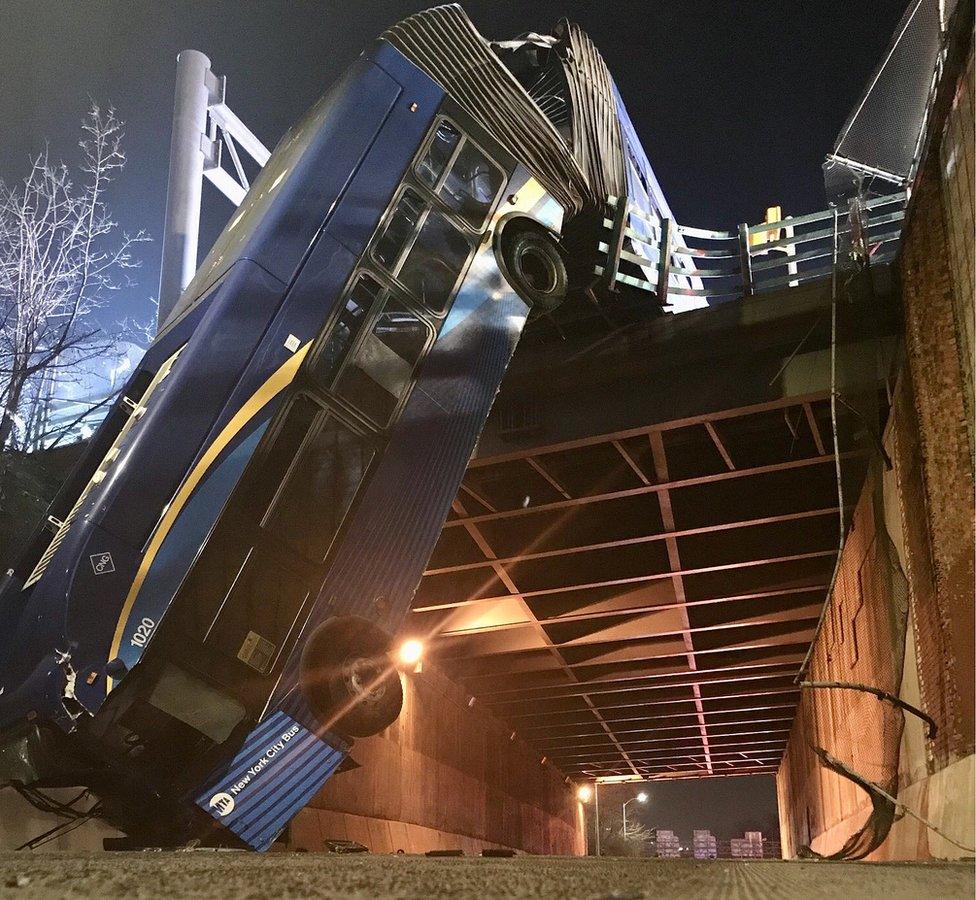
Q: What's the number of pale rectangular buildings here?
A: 3